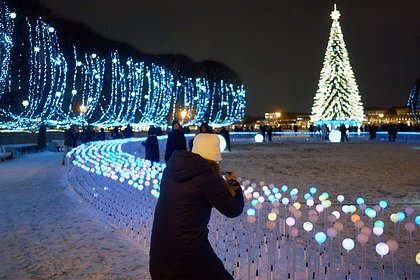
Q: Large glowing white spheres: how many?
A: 3